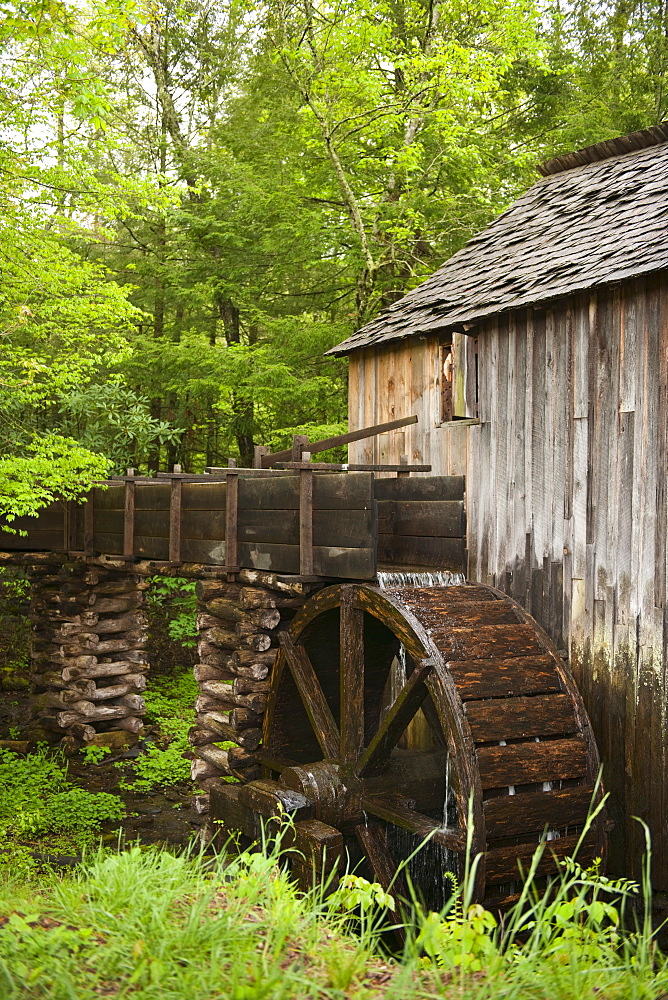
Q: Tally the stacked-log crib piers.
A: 2